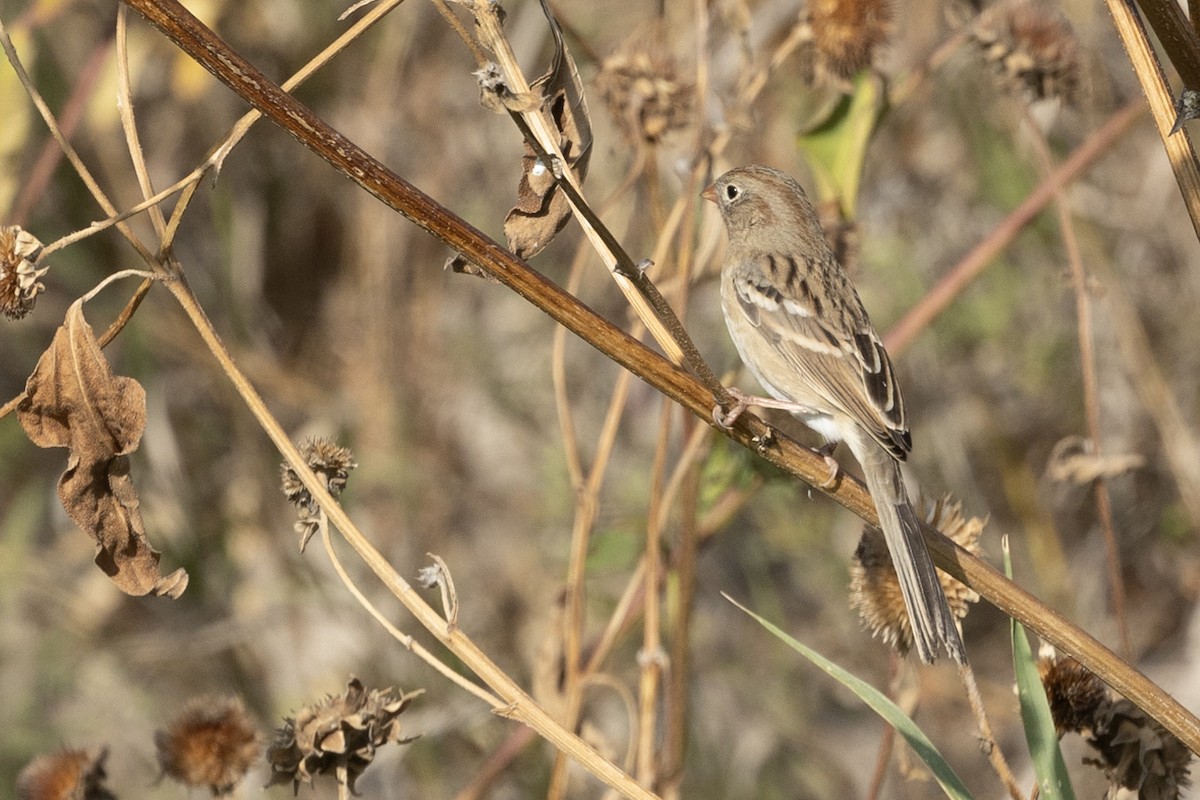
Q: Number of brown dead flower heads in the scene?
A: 11